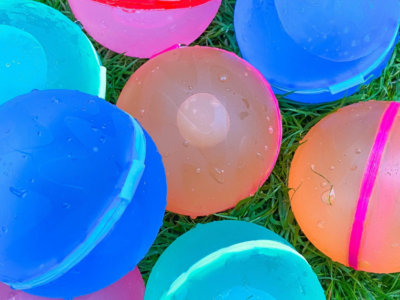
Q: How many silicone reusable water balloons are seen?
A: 8